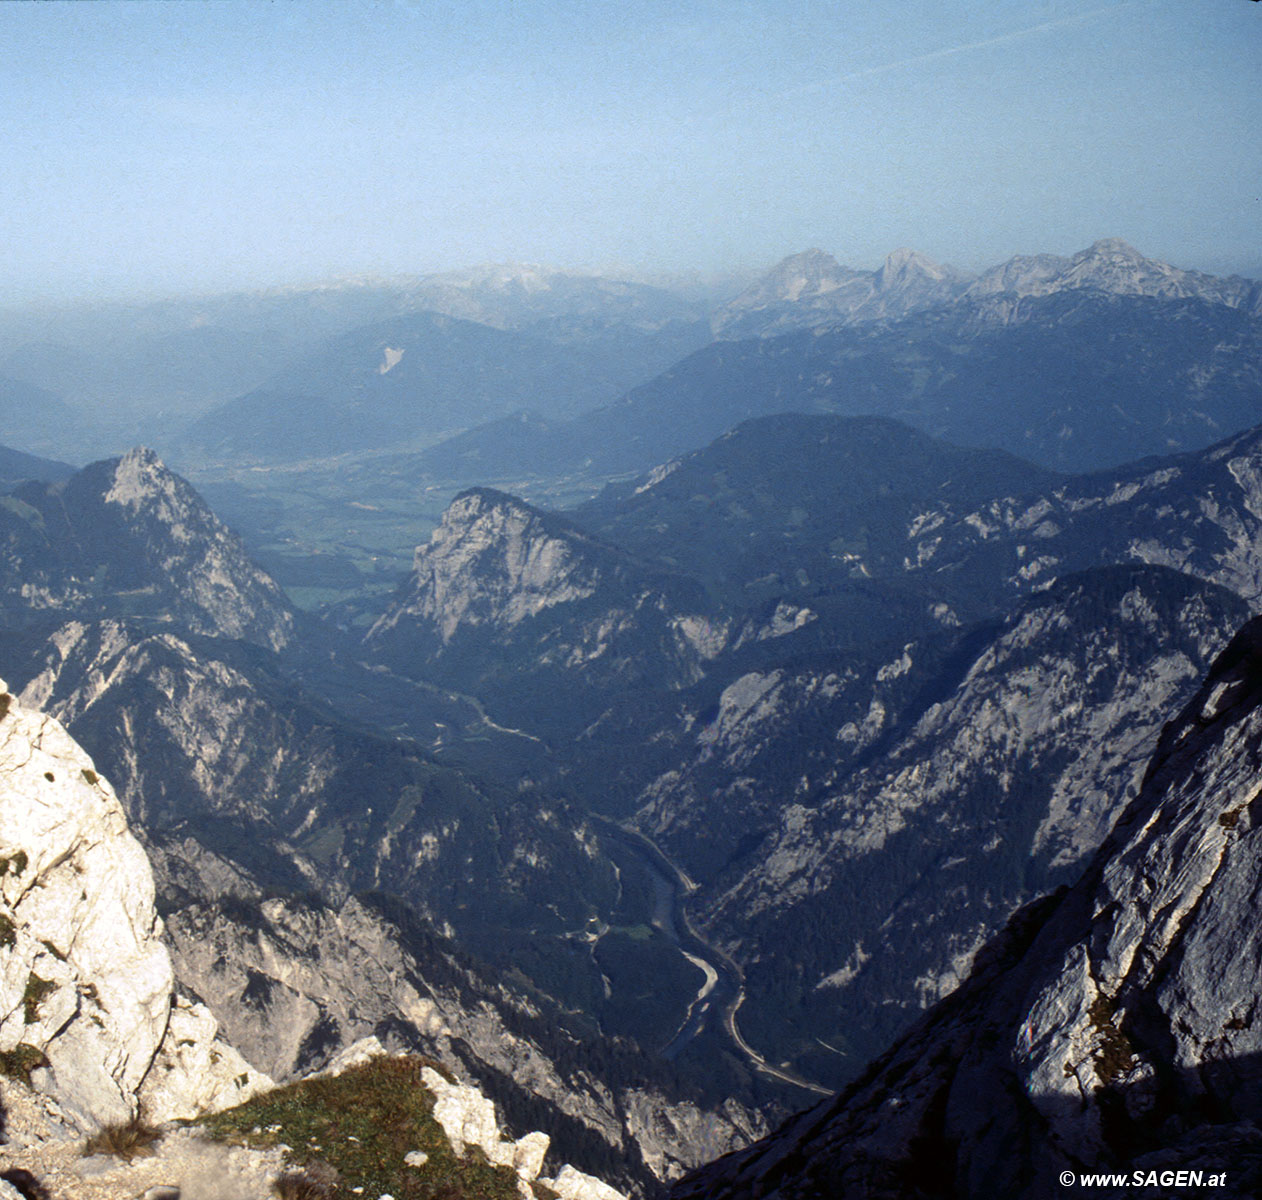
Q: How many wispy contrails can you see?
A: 1